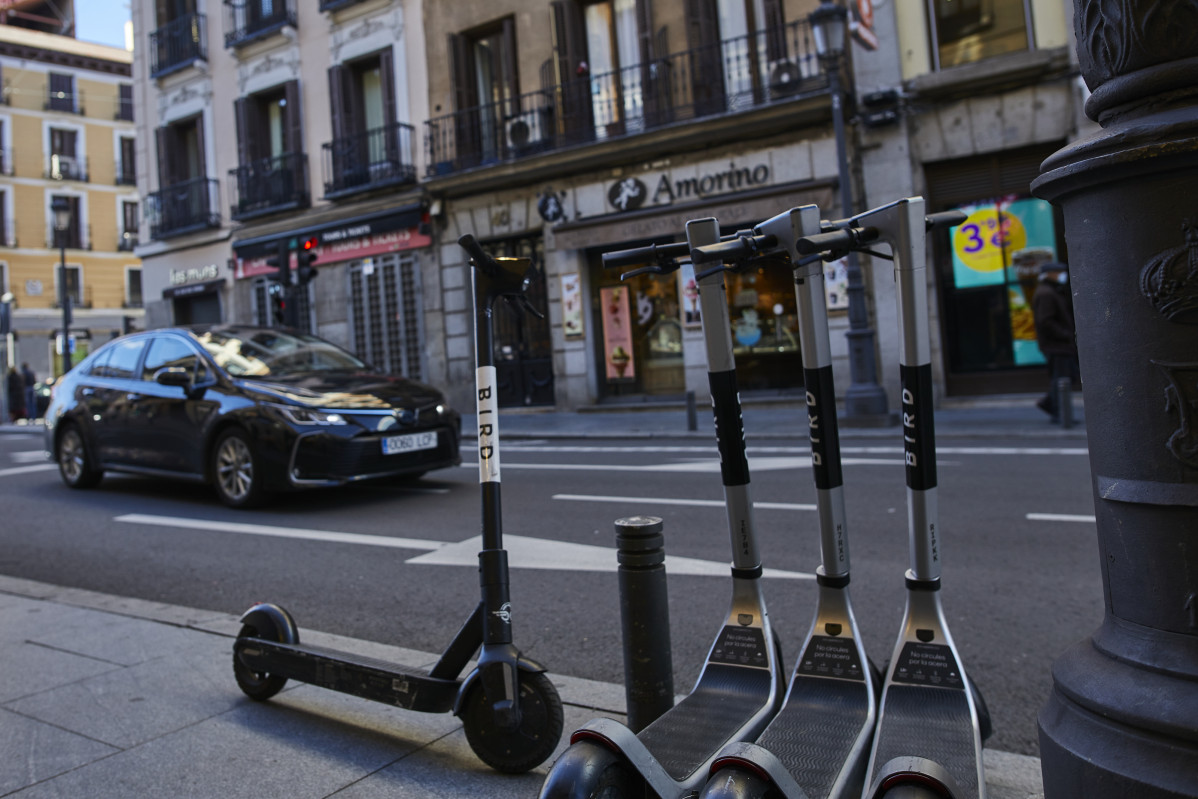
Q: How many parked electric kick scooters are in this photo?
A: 4